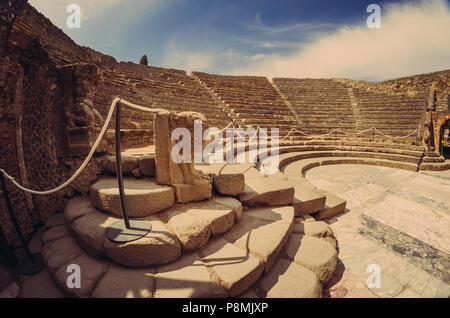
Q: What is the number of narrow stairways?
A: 3